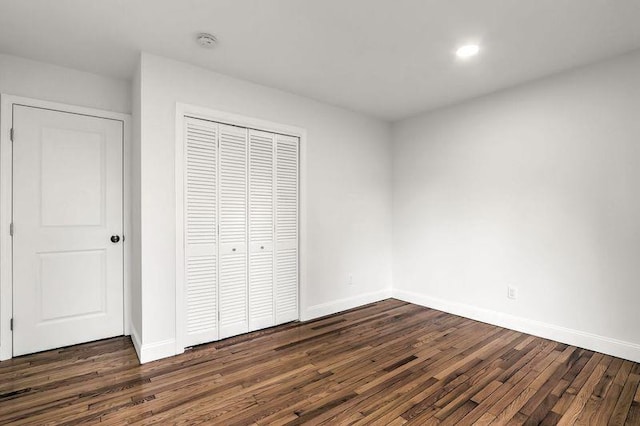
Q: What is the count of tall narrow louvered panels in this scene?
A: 4